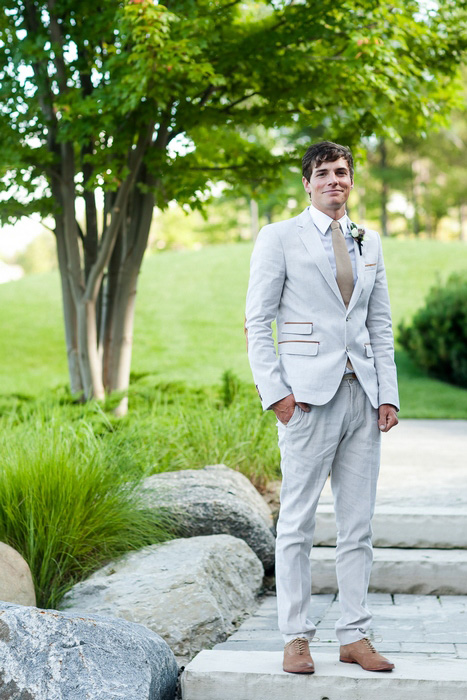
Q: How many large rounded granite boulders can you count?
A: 4